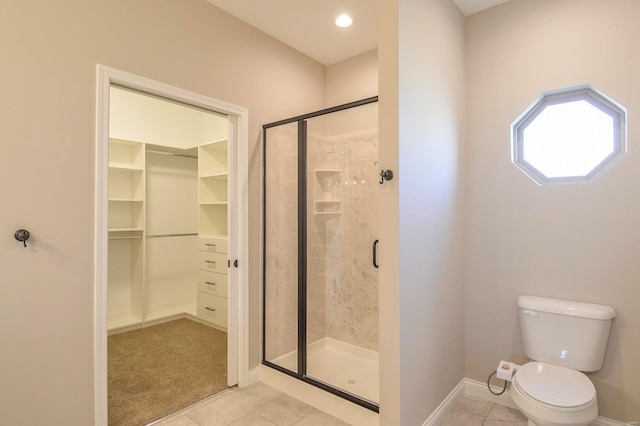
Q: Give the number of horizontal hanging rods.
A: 3